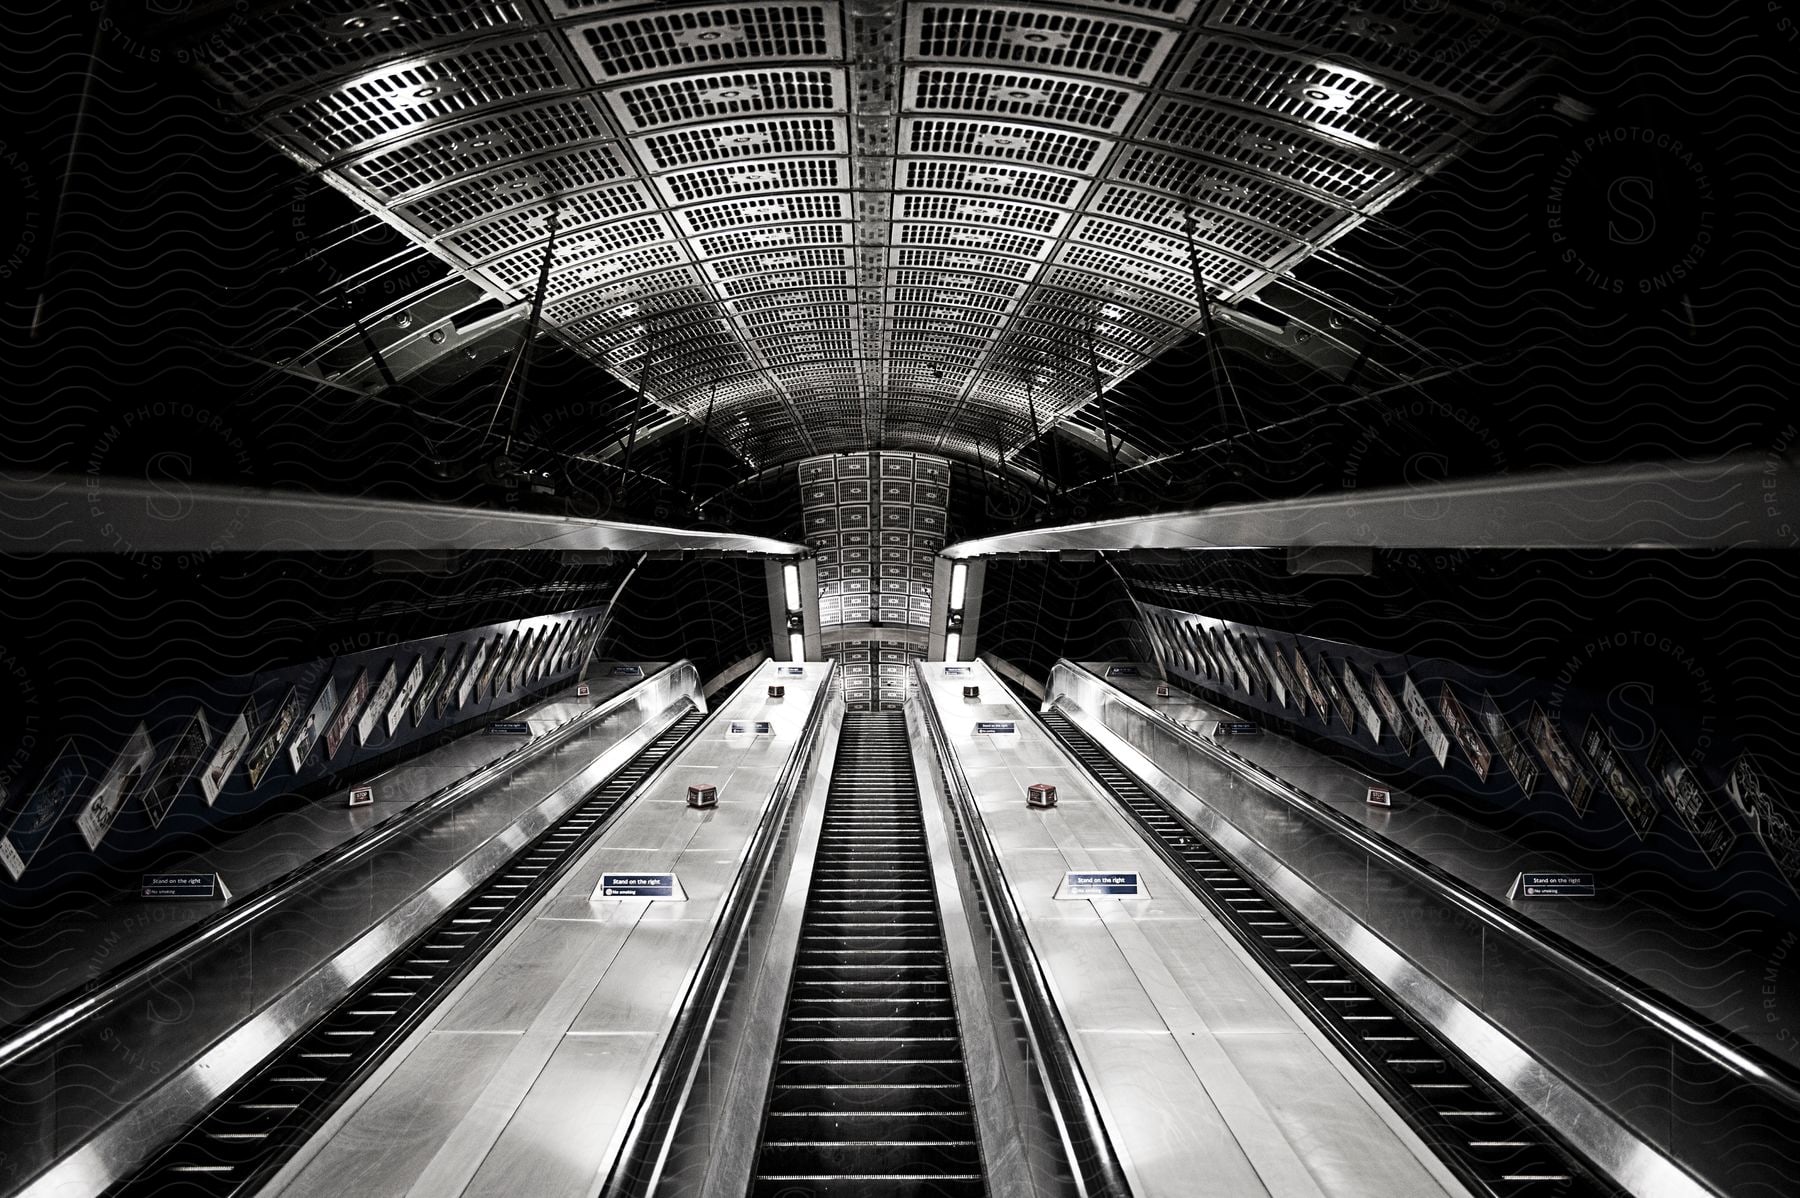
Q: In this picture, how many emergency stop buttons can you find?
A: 8